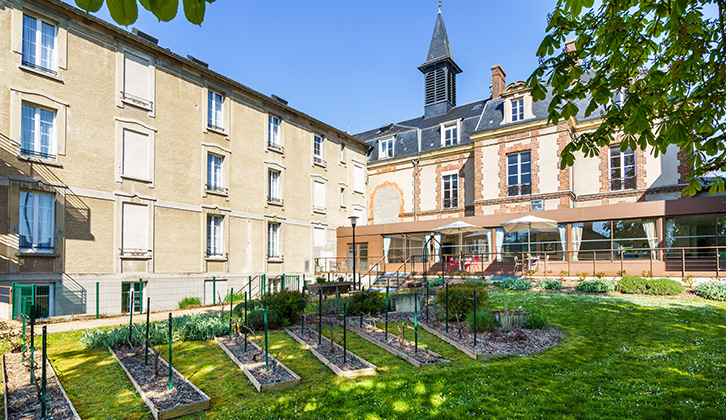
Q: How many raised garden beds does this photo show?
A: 6